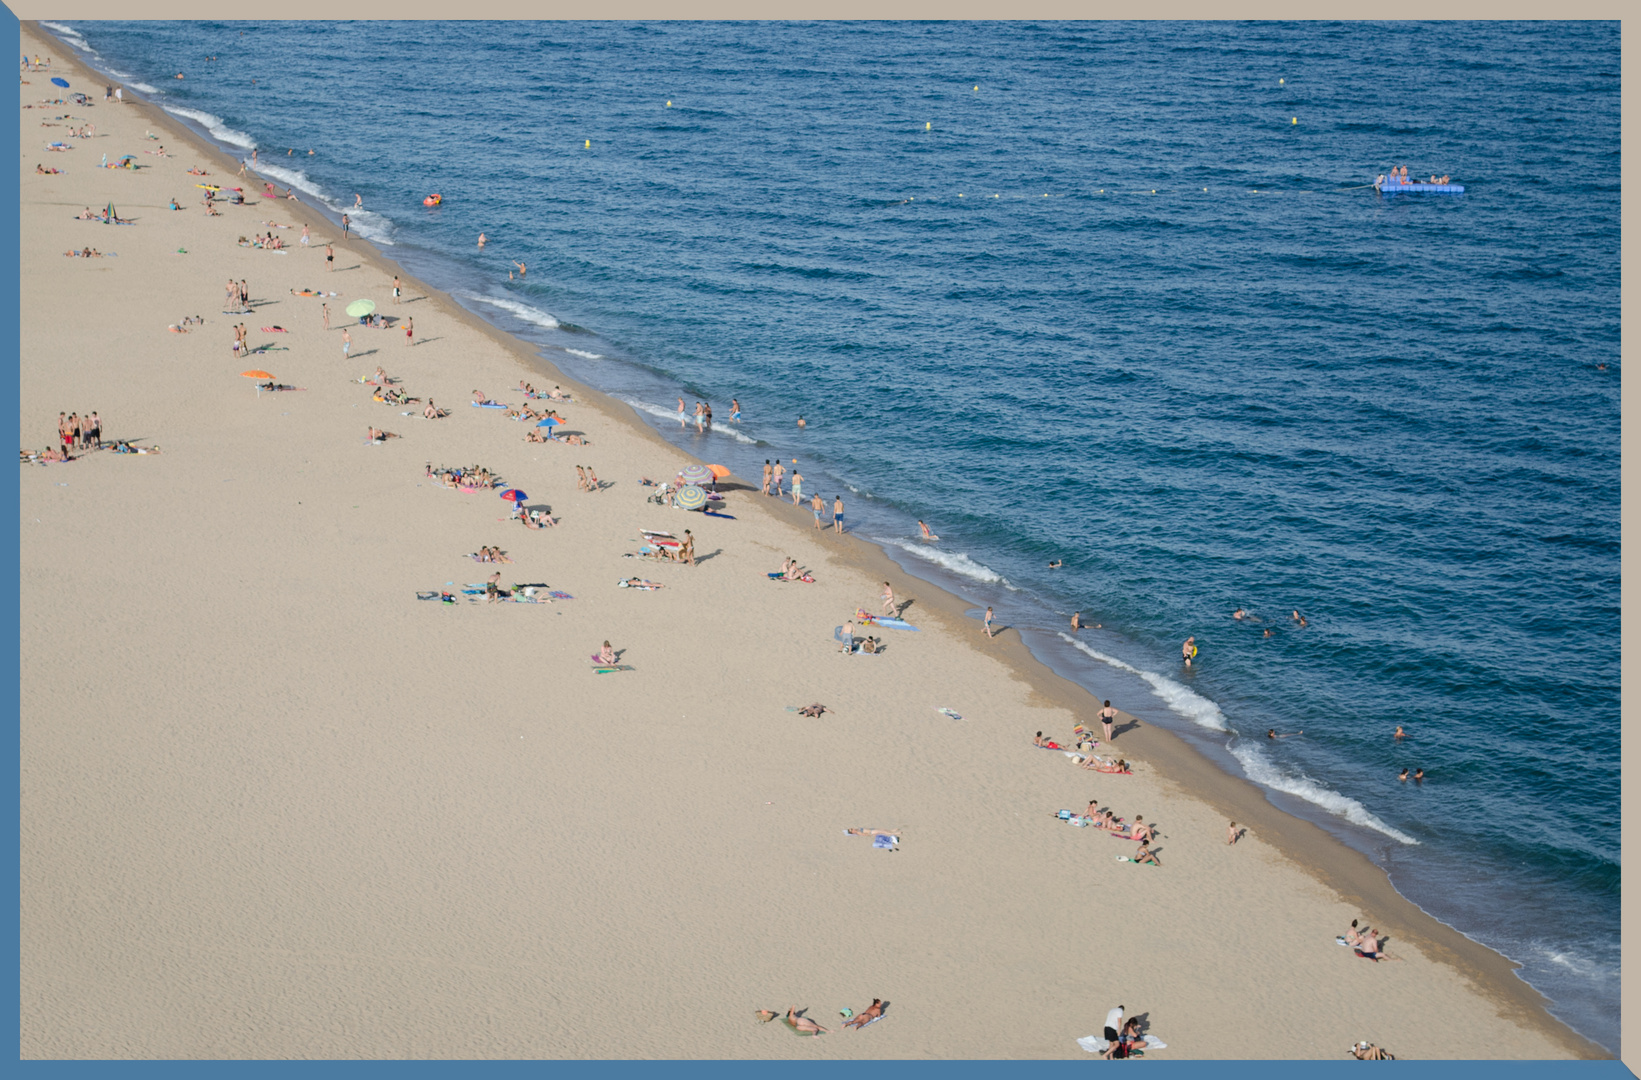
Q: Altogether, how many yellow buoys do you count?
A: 6